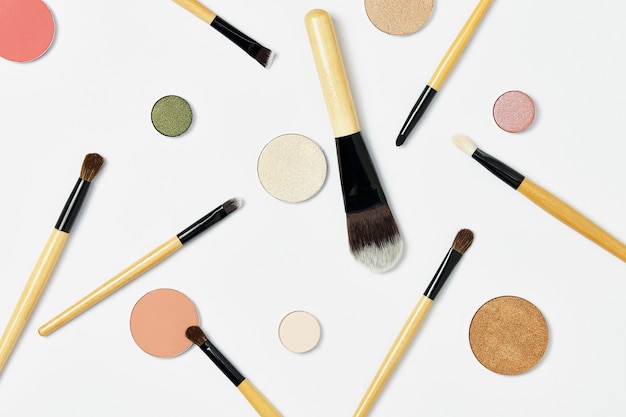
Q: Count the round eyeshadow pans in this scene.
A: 8